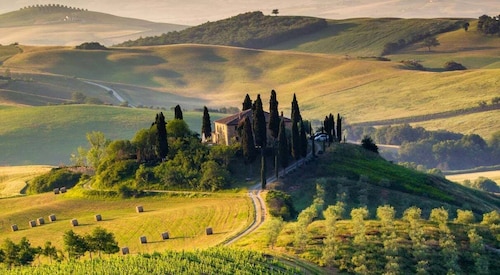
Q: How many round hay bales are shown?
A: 13